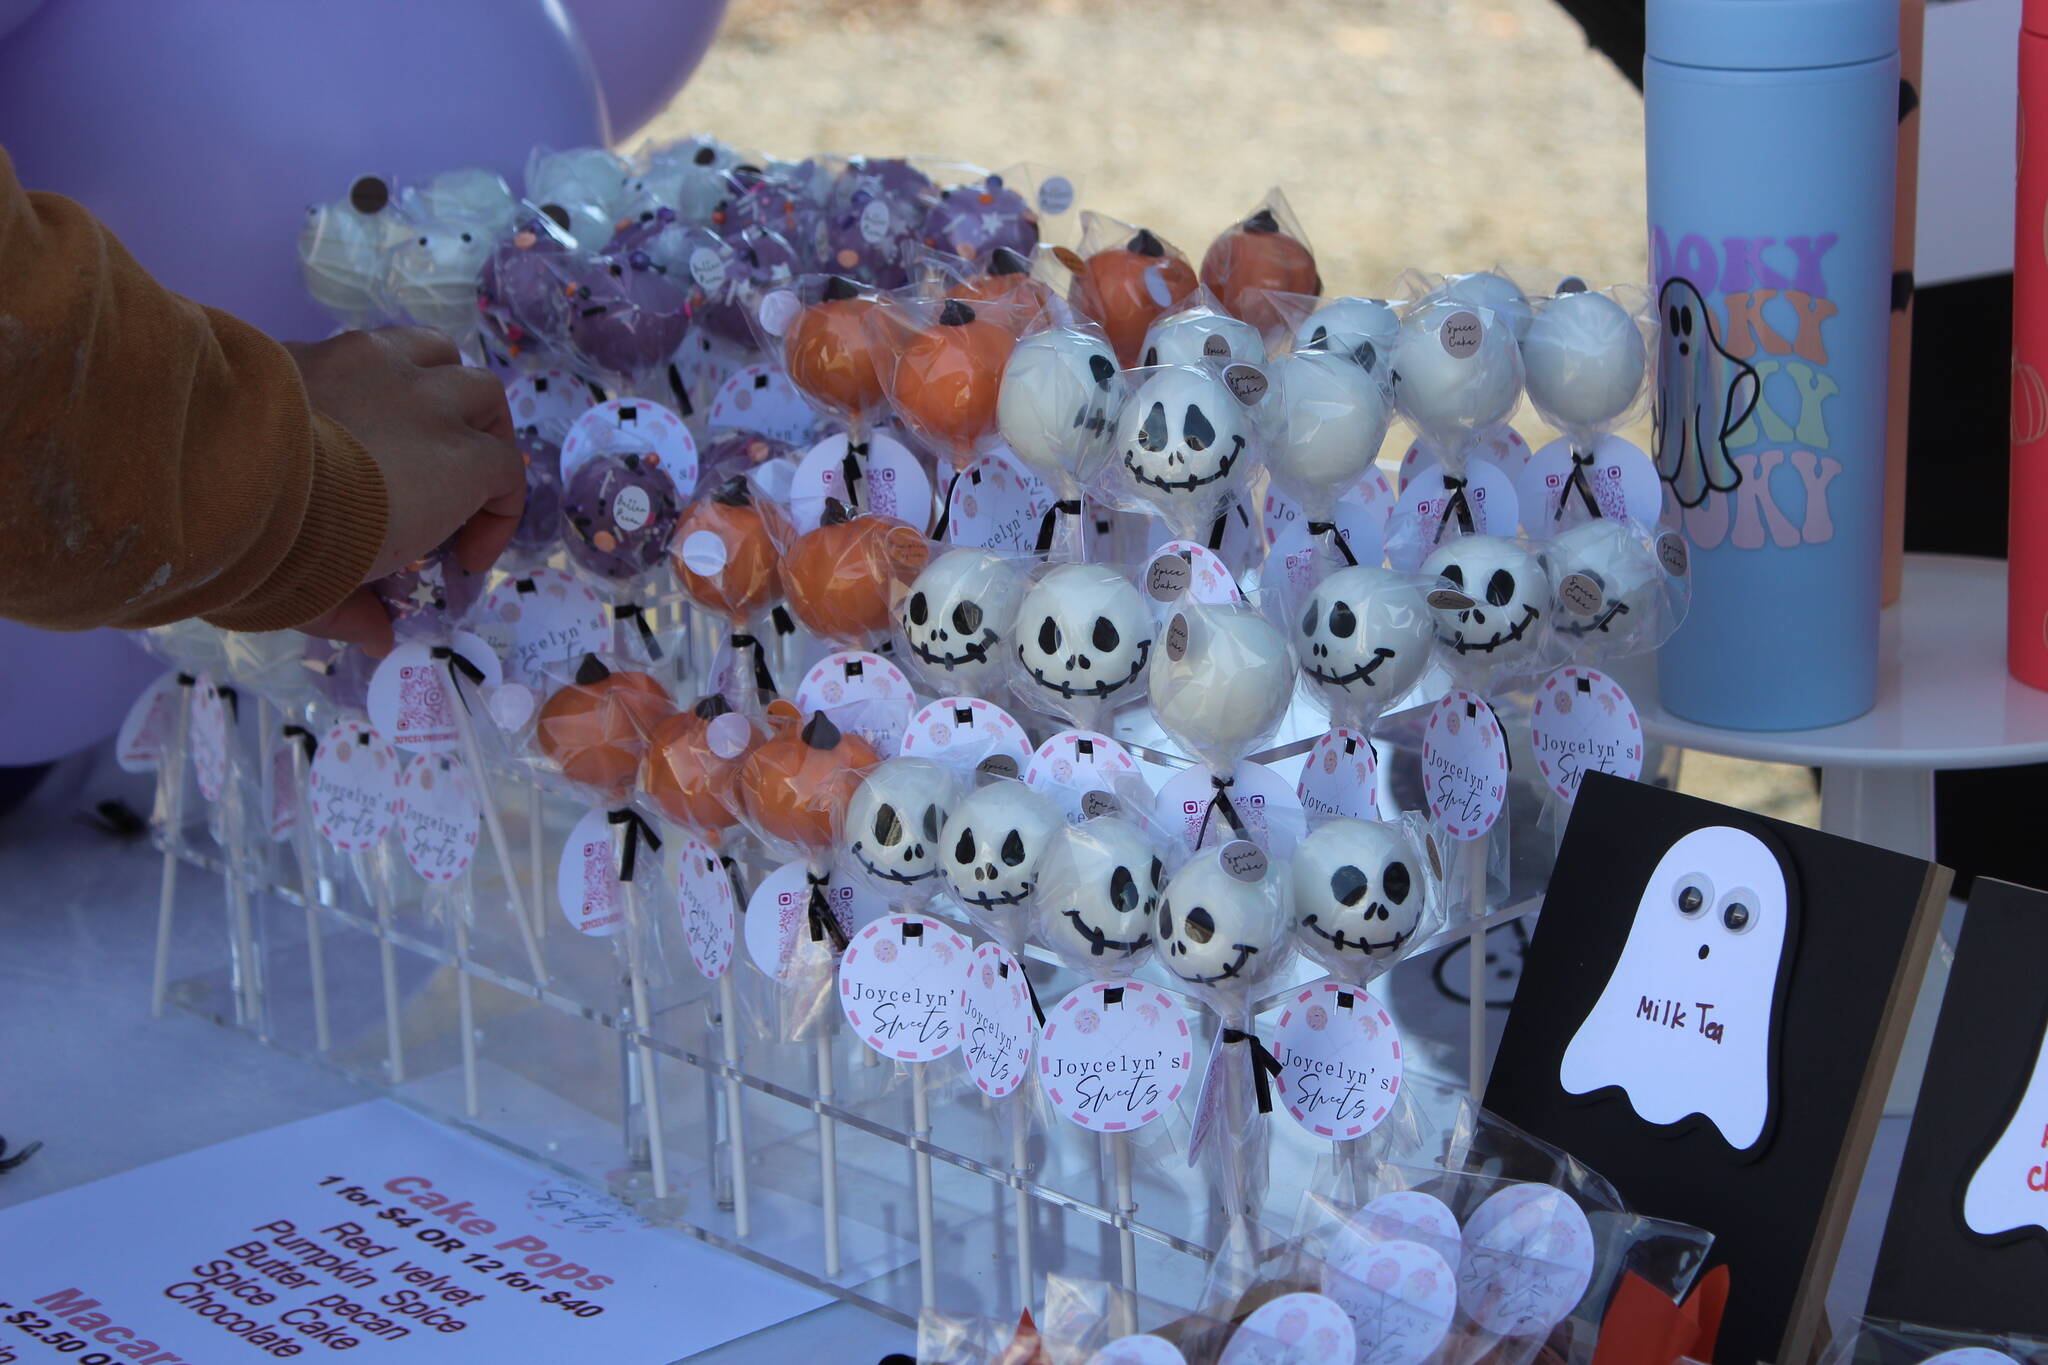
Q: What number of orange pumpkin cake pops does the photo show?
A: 10